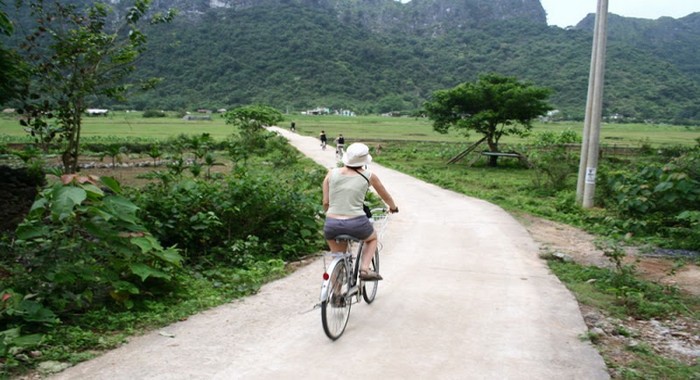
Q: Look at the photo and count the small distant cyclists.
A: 3